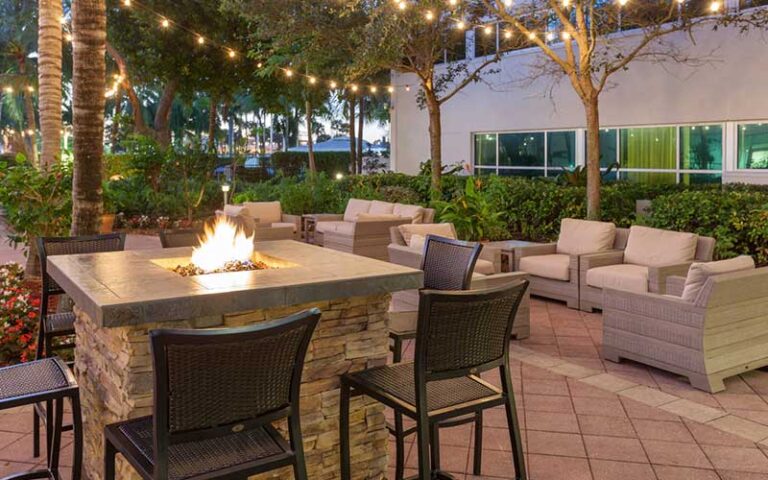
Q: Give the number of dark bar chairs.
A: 6